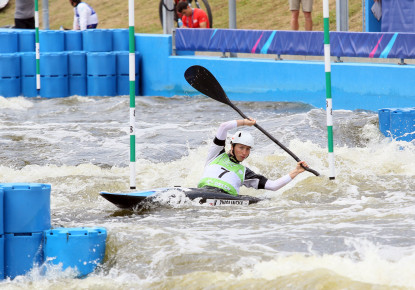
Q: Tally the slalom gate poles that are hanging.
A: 3